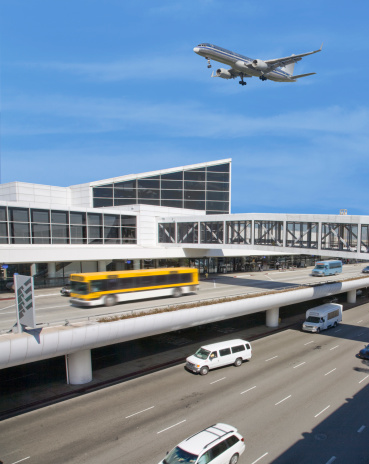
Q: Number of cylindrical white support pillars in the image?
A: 3